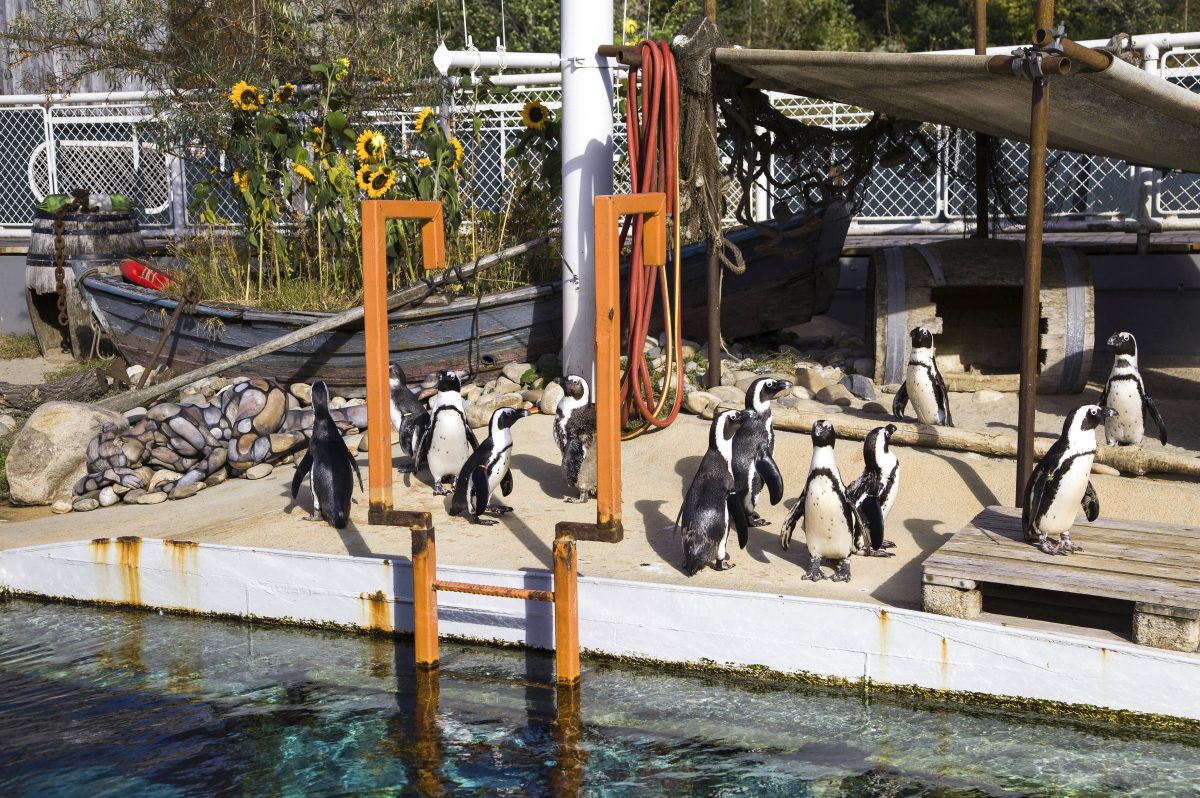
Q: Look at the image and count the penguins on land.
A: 12